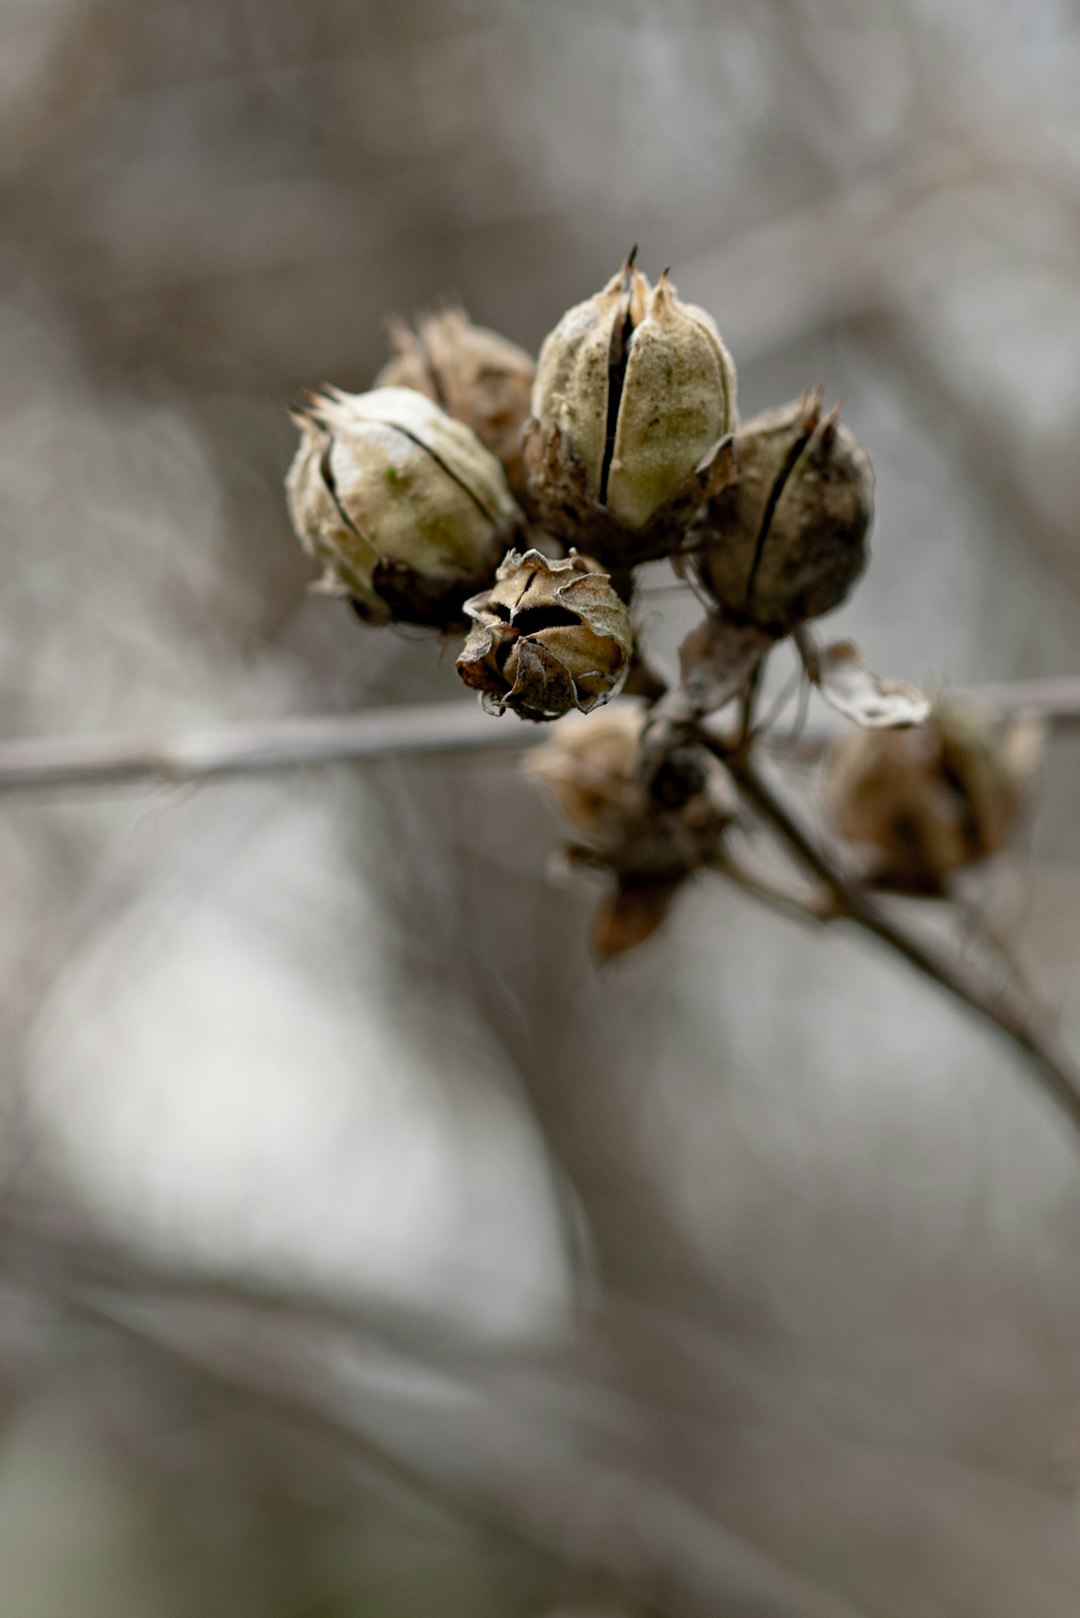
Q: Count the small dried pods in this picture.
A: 7